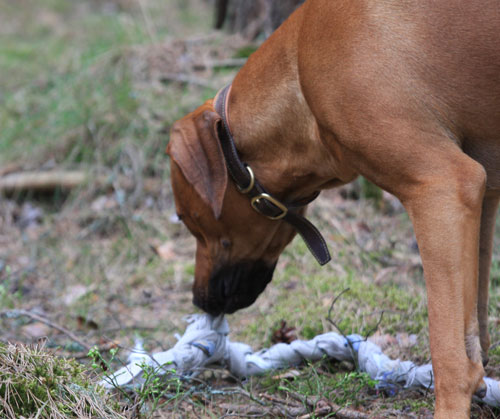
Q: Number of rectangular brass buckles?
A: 1